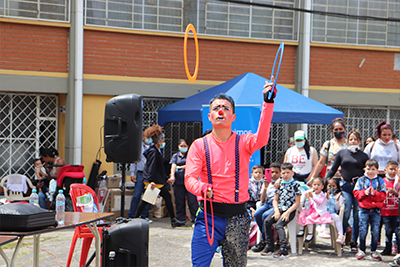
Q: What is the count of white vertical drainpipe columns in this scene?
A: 2